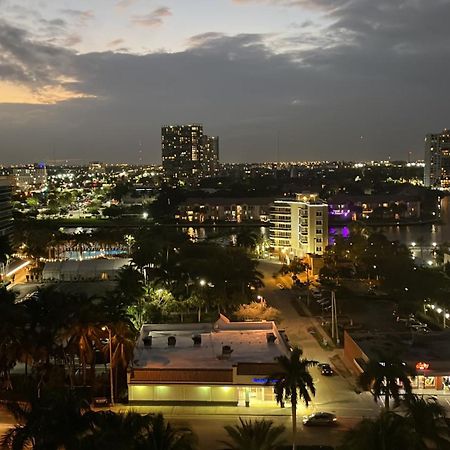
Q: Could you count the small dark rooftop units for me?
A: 5